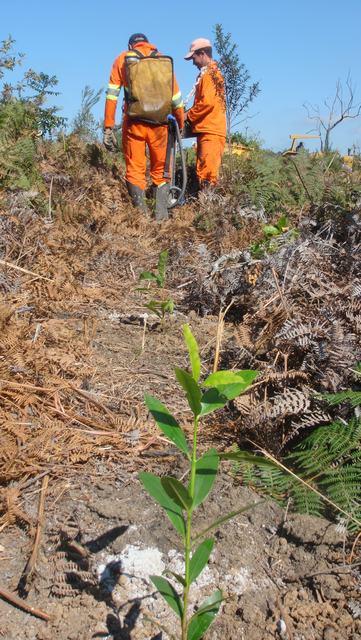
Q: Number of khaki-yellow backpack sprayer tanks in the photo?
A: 1